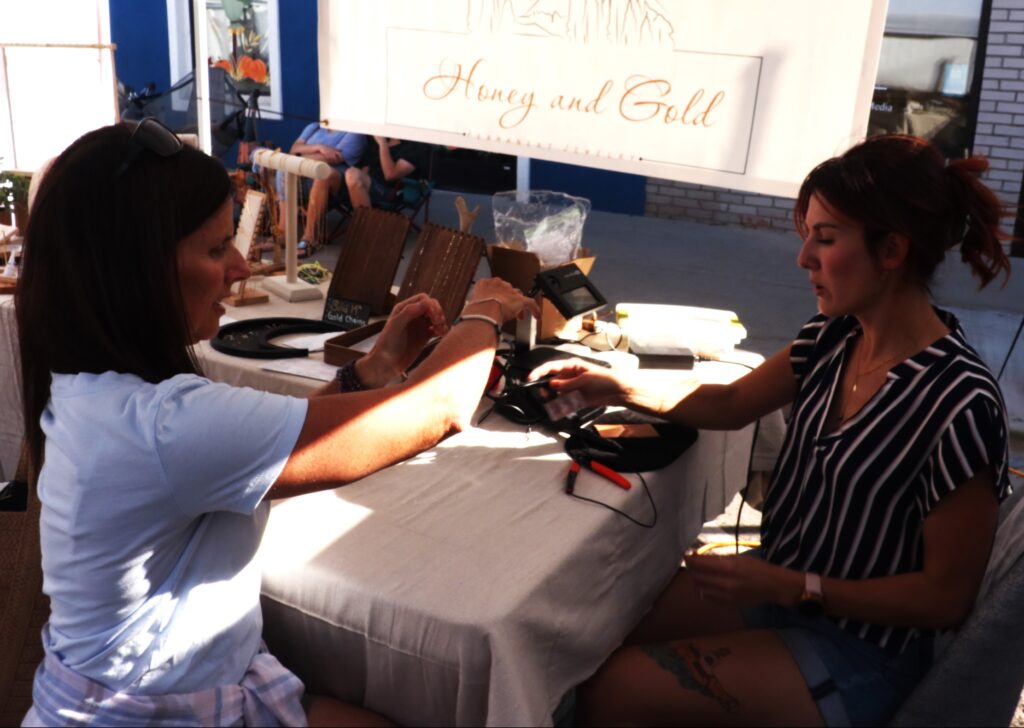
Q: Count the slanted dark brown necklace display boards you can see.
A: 2